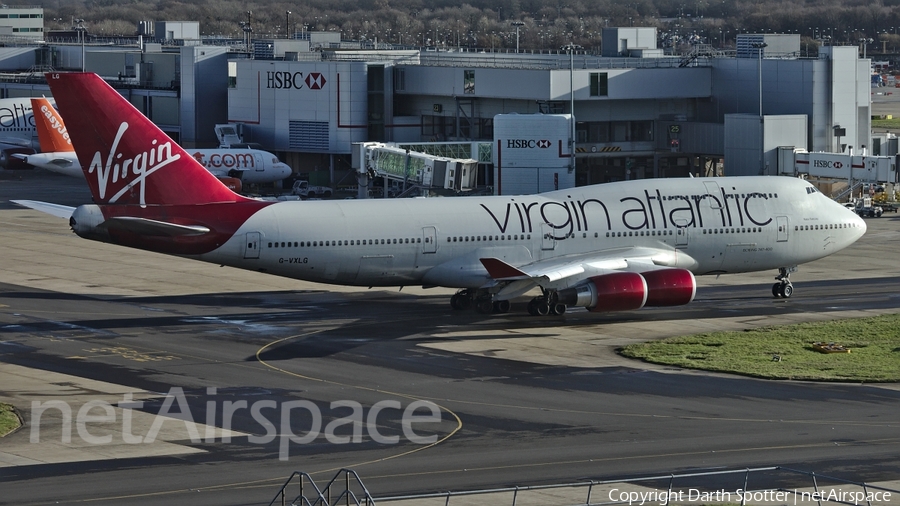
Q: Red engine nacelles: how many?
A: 2